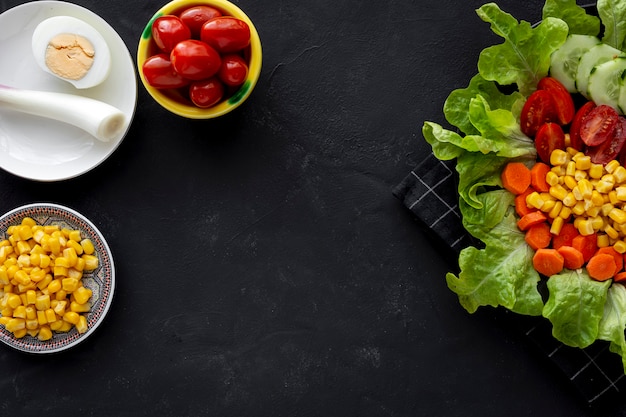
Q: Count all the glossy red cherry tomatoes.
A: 7